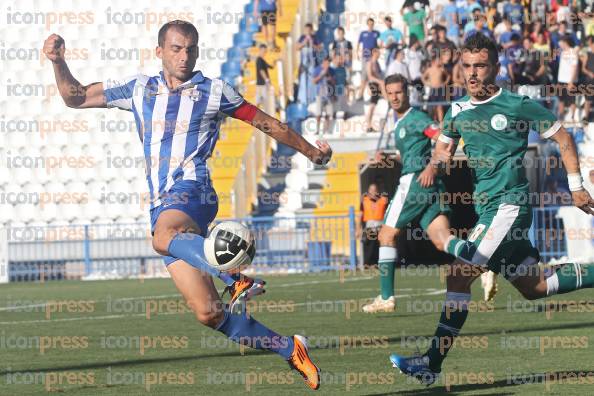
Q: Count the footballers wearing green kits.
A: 2